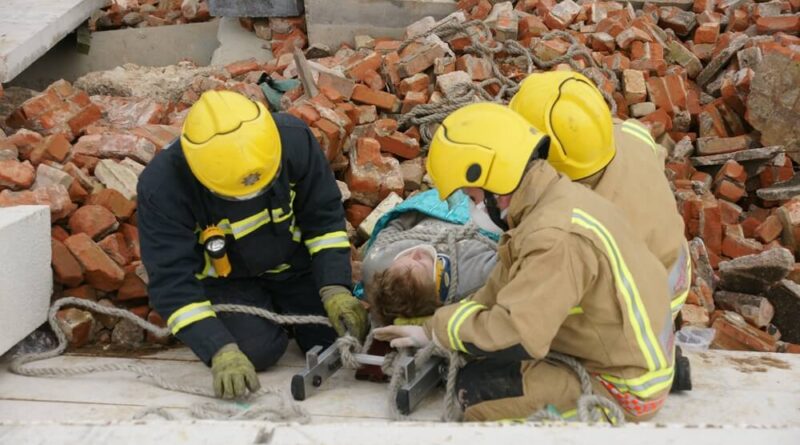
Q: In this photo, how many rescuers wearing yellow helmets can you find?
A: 3